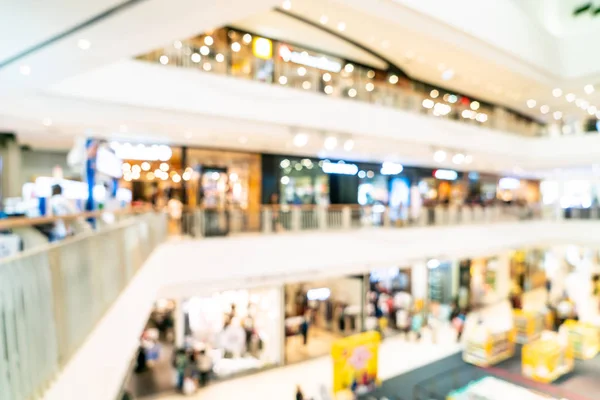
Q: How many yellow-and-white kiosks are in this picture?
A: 4